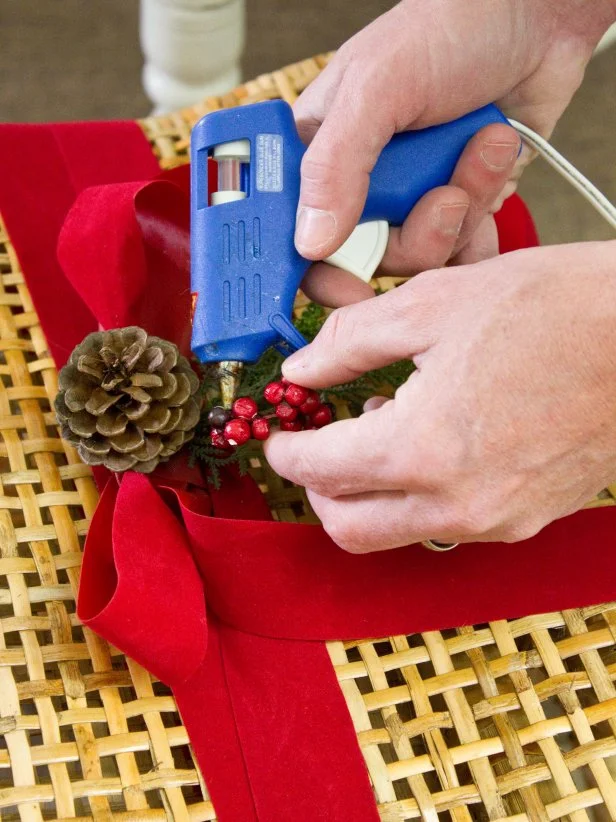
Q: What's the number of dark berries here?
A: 1